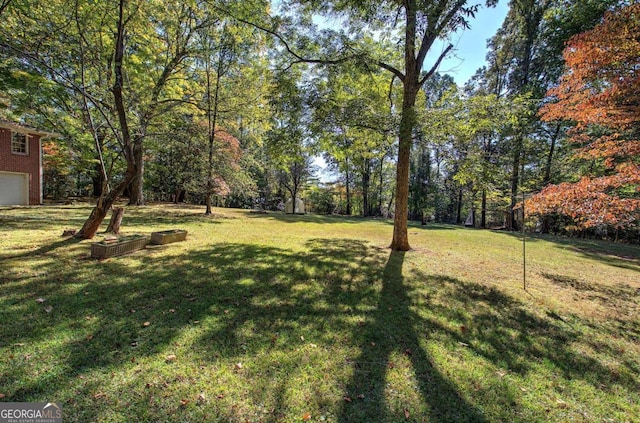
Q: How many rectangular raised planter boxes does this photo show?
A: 2